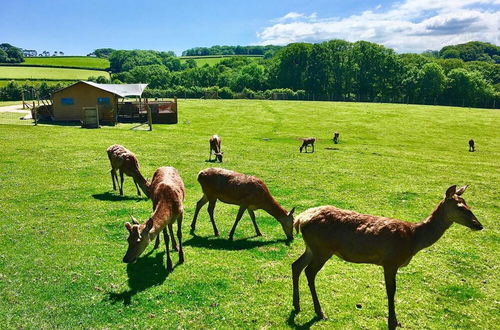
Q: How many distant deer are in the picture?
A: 4